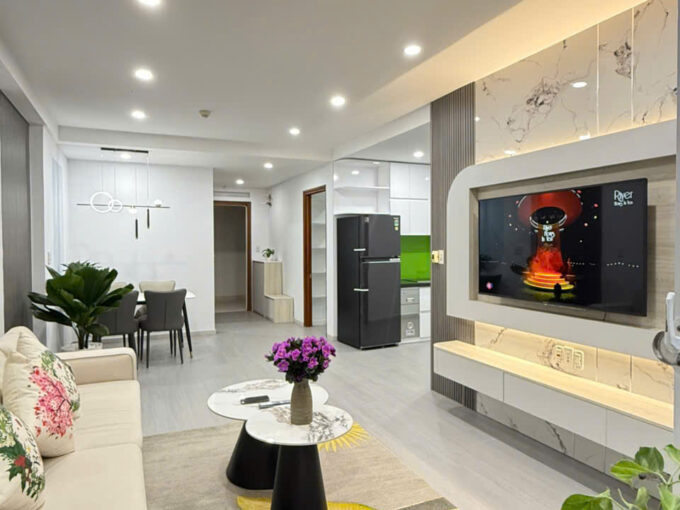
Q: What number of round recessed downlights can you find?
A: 10